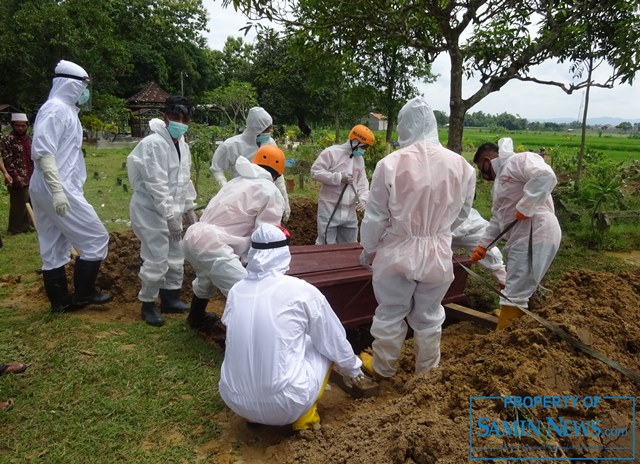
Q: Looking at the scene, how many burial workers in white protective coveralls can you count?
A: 9